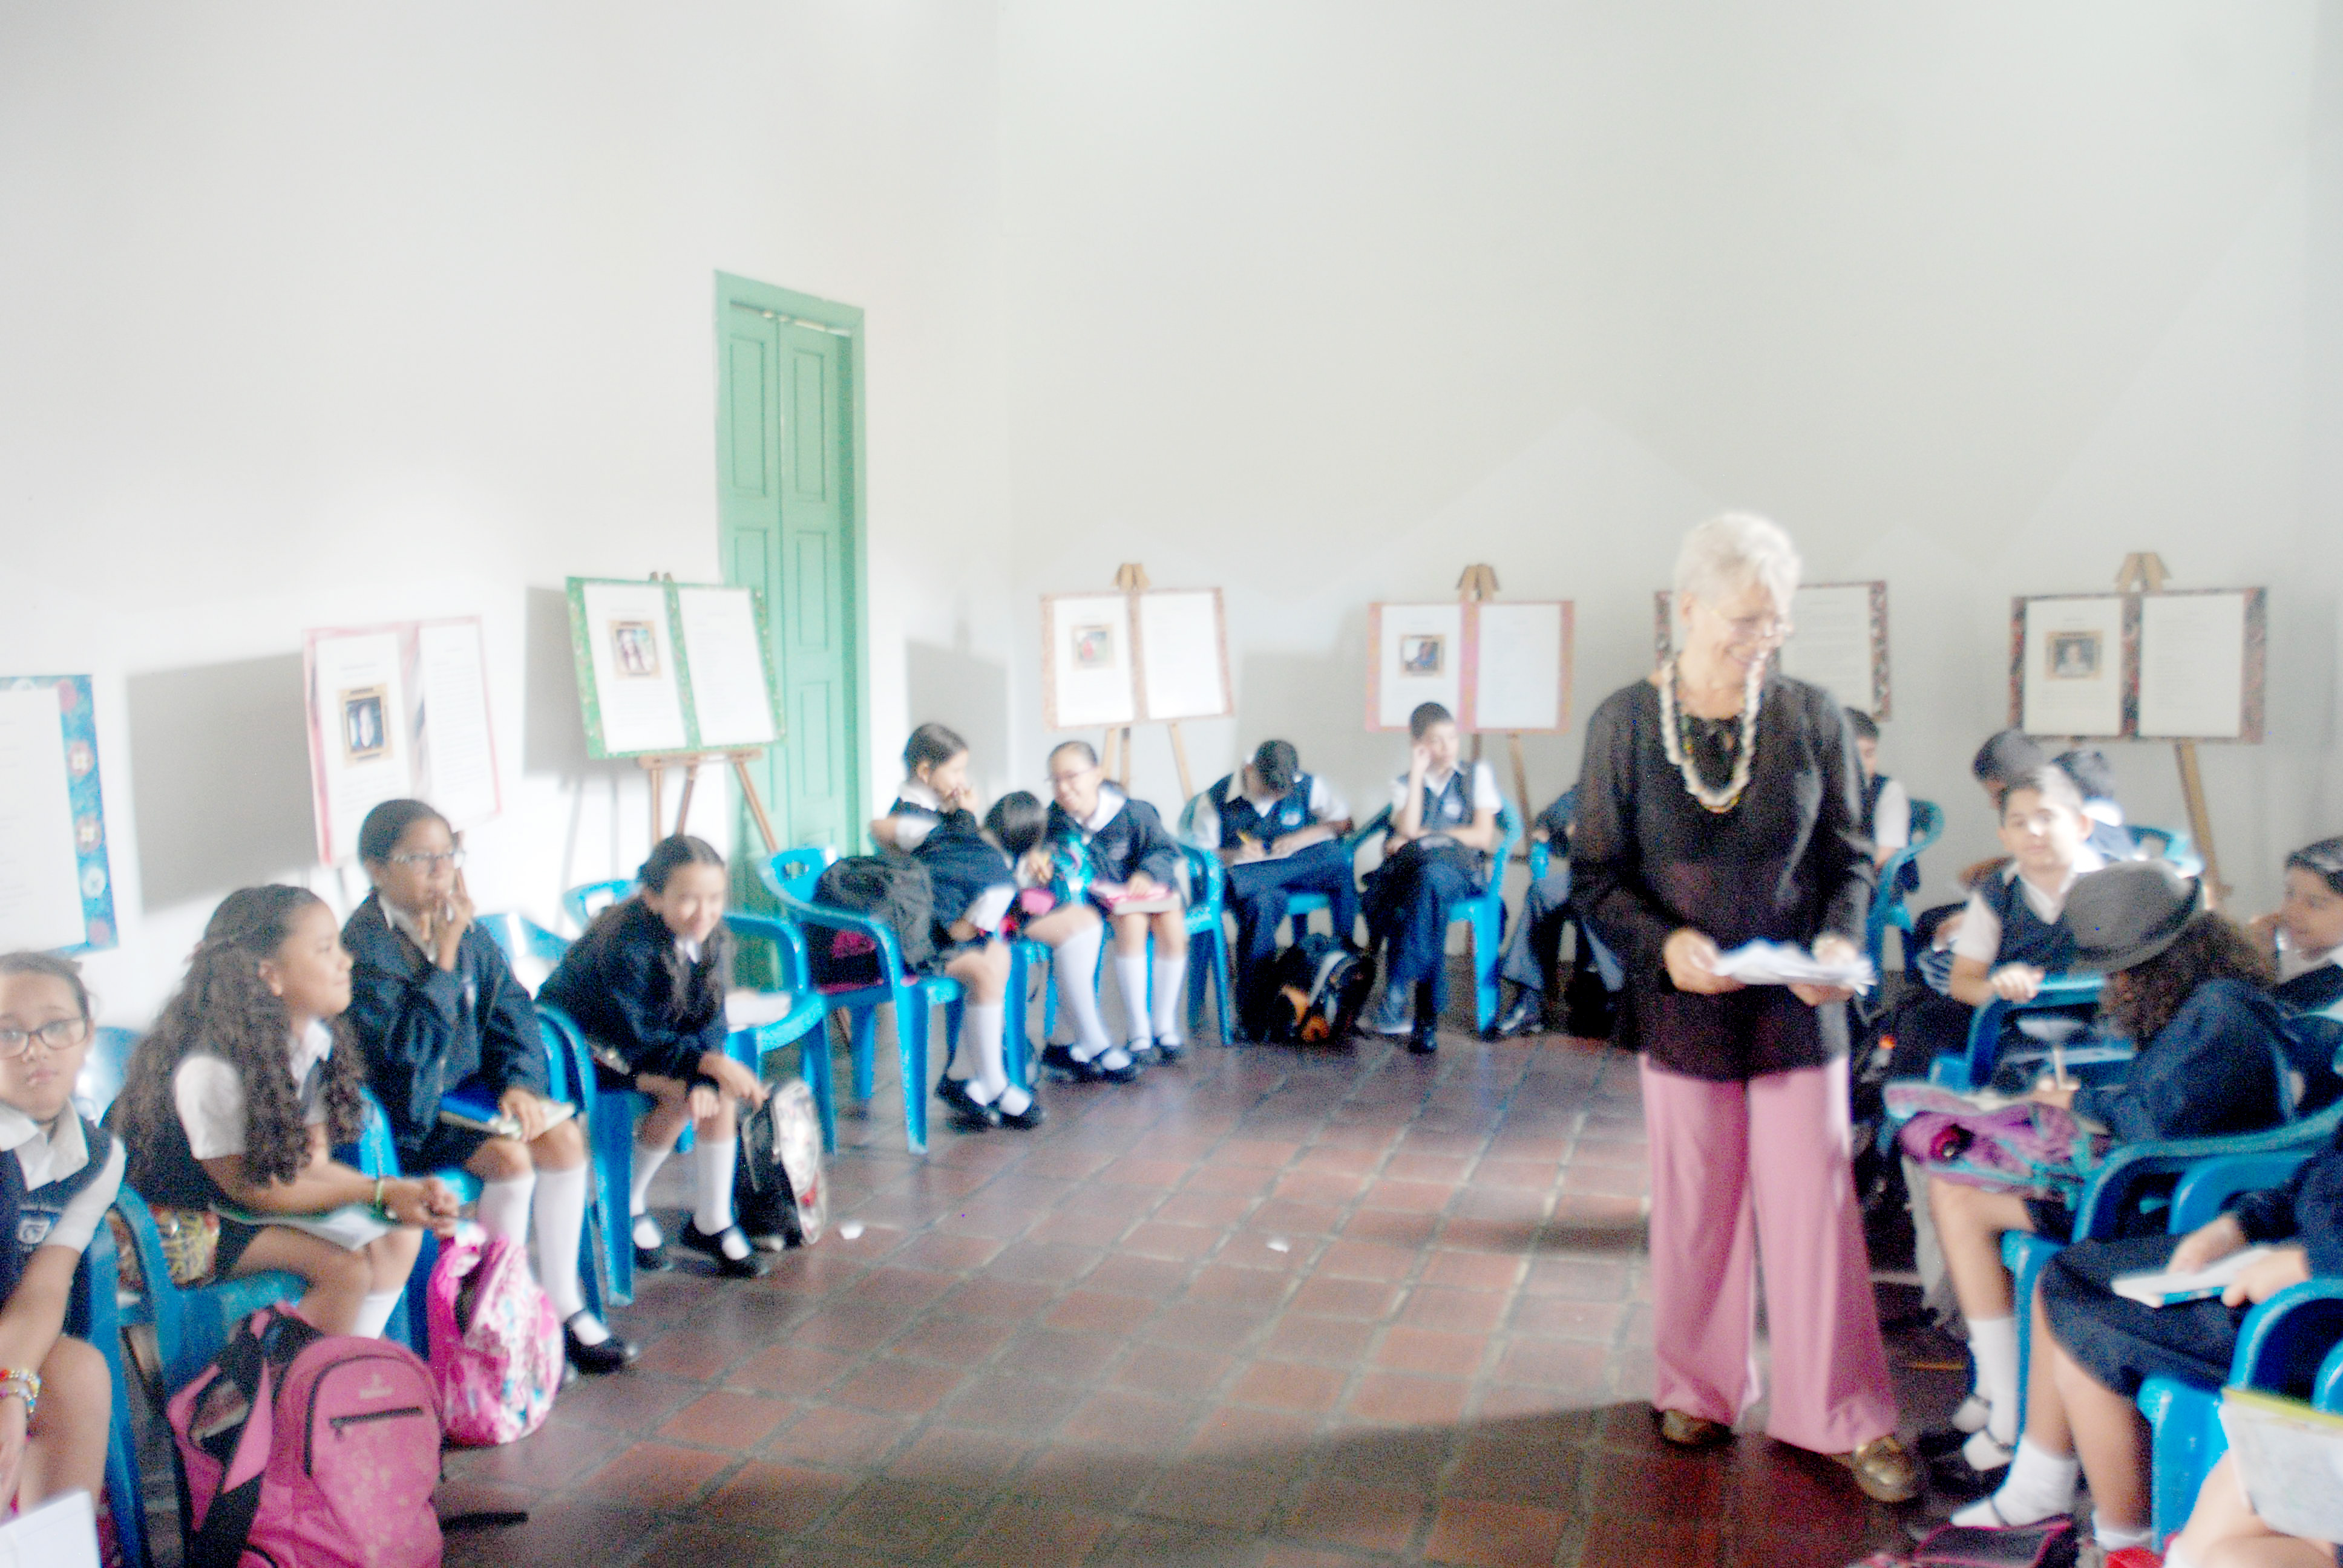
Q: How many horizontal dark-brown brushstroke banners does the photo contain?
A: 0